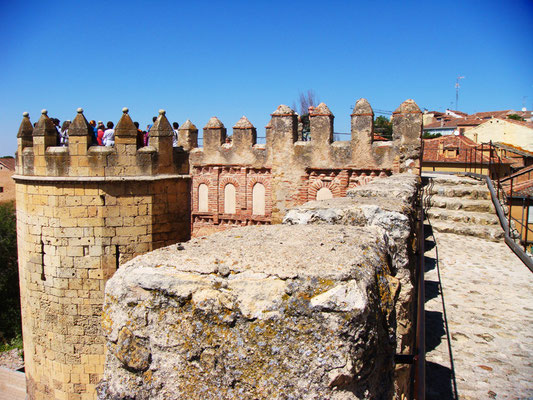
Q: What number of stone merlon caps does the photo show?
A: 12